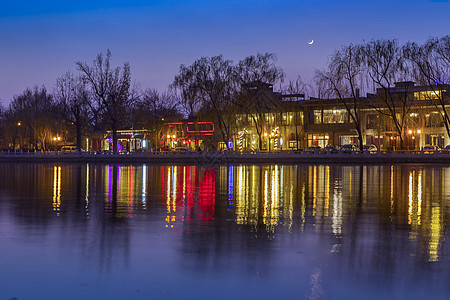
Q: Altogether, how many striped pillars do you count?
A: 3